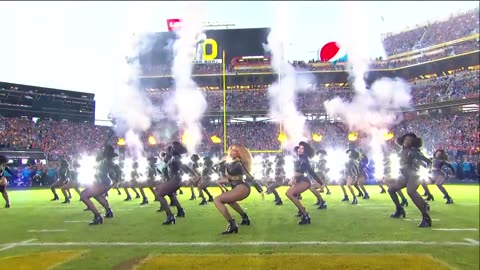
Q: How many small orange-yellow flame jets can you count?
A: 8